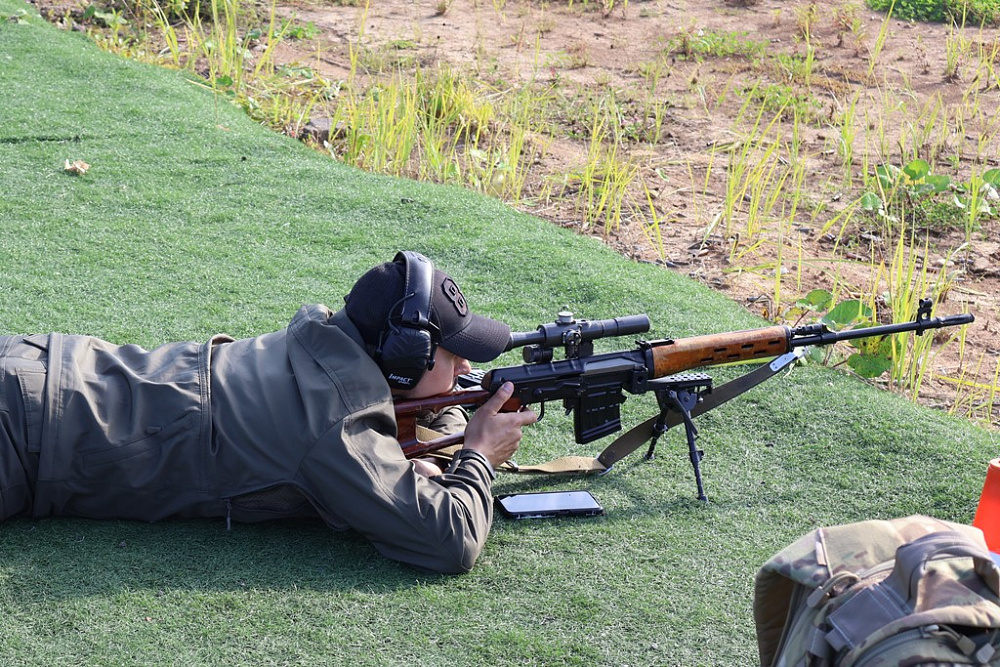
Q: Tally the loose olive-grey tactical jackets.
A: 1